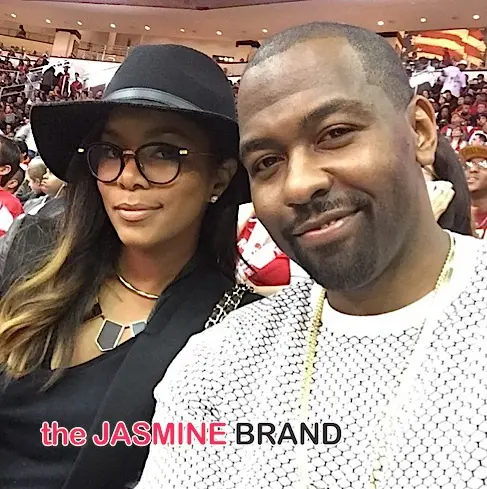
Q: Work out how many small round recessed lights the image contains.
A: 11